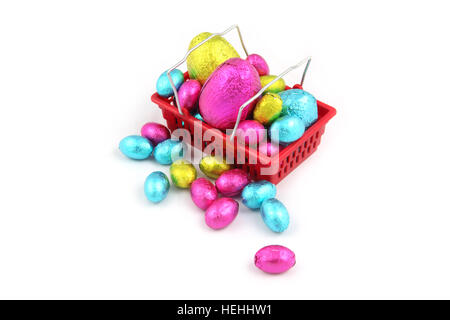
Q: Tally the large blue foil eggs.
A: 1